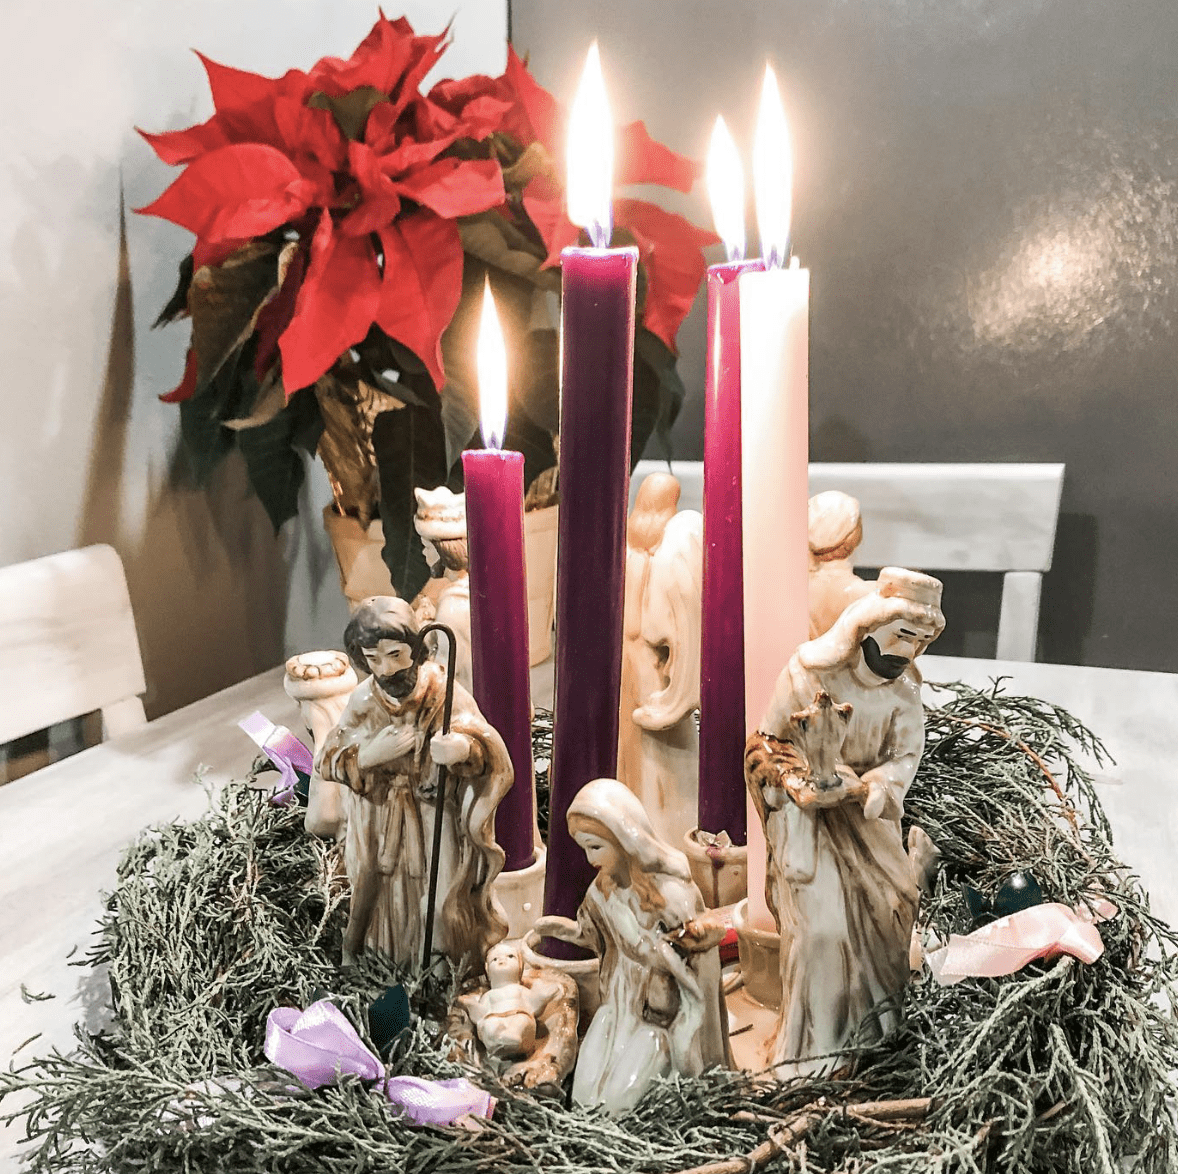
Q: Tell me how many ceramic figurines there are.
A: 8